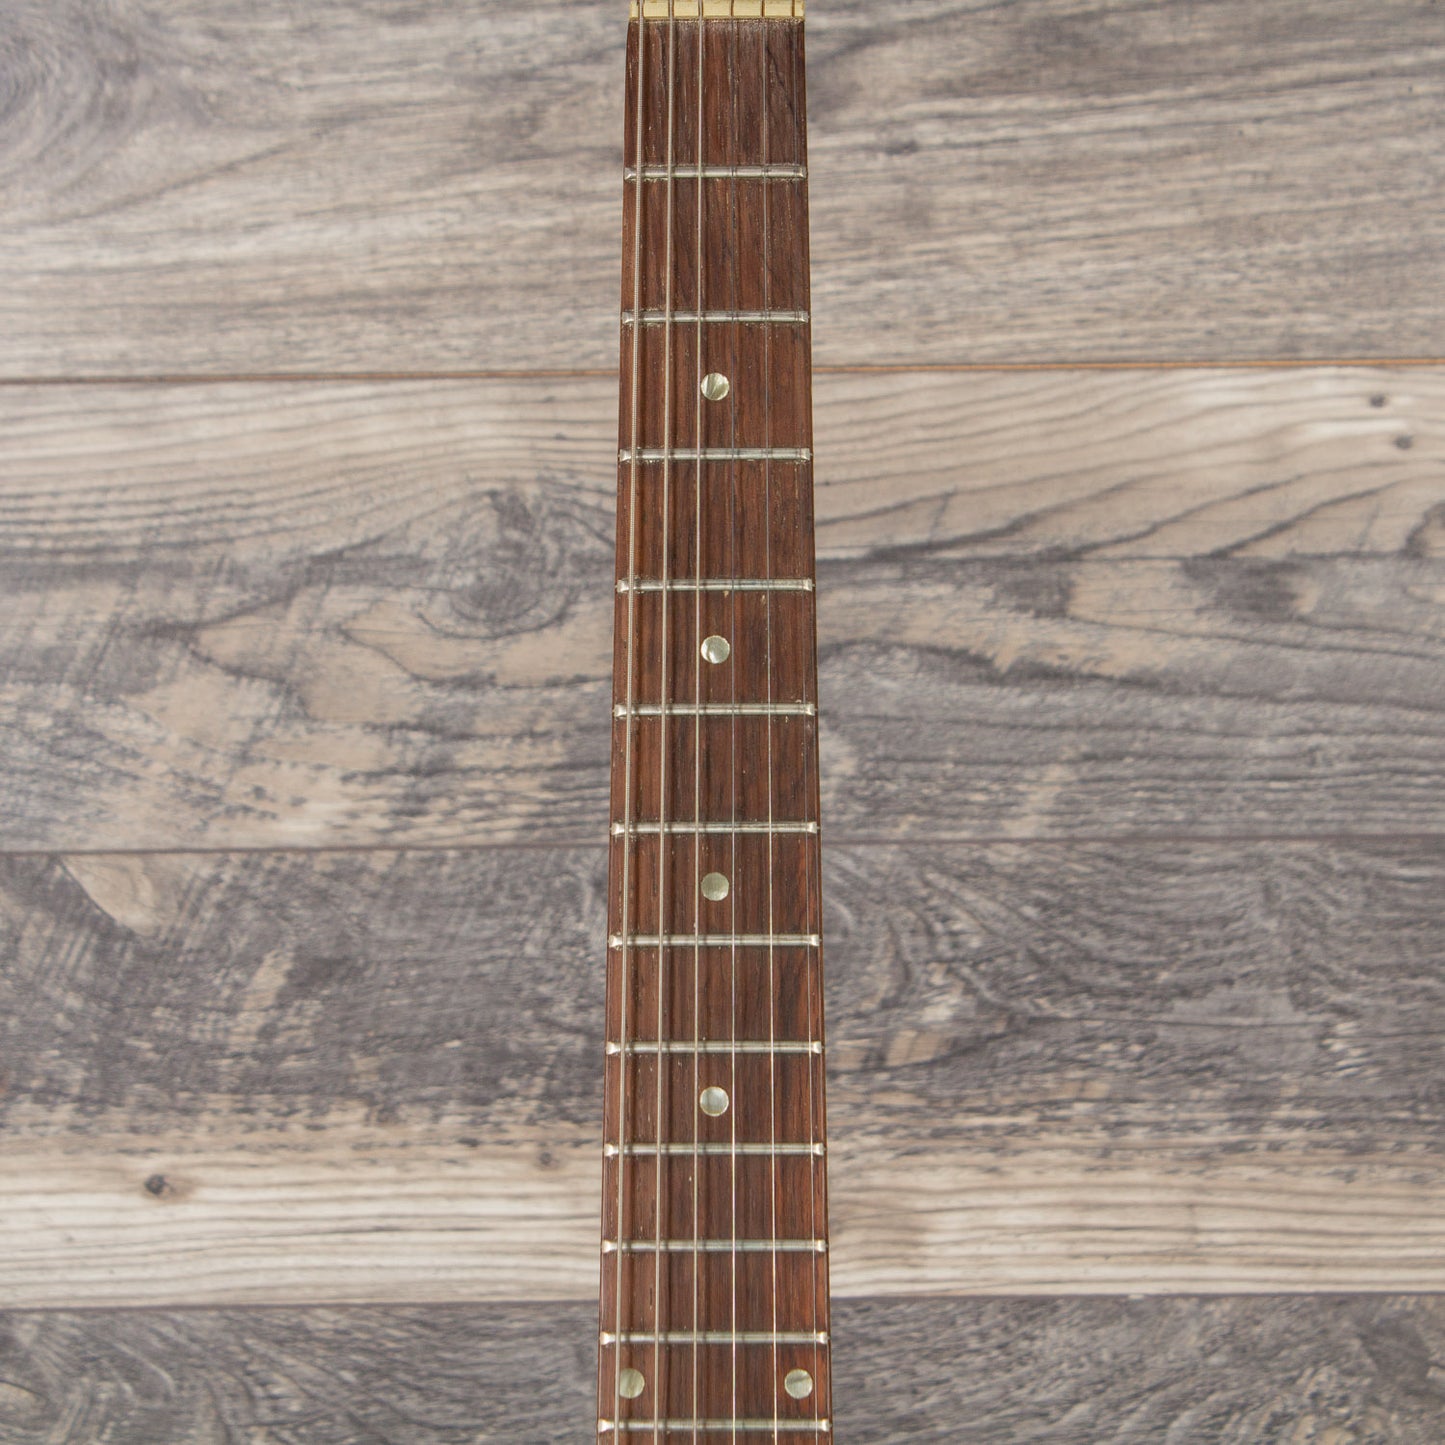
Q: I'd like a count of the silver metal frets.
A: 12